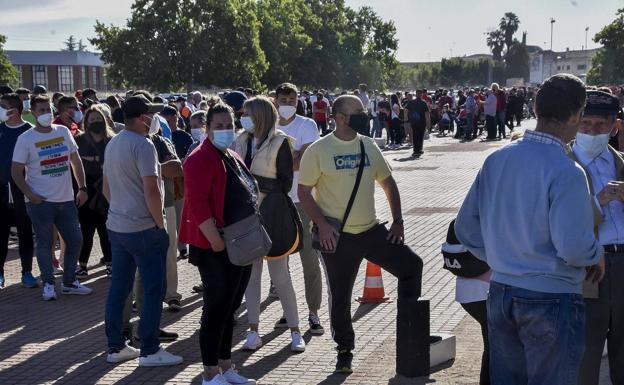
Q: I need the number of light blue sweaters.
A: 1